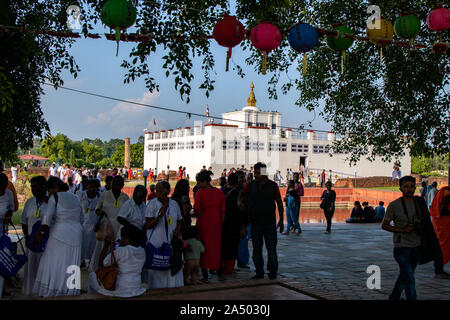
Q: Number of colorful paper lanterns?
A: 8